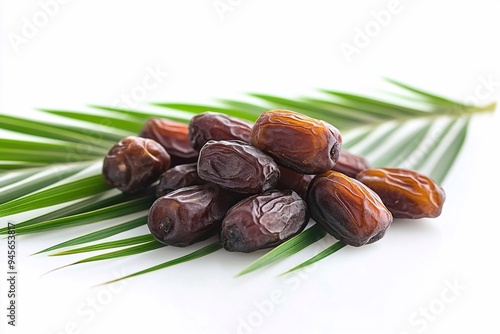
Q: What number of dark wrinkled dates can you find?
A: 12